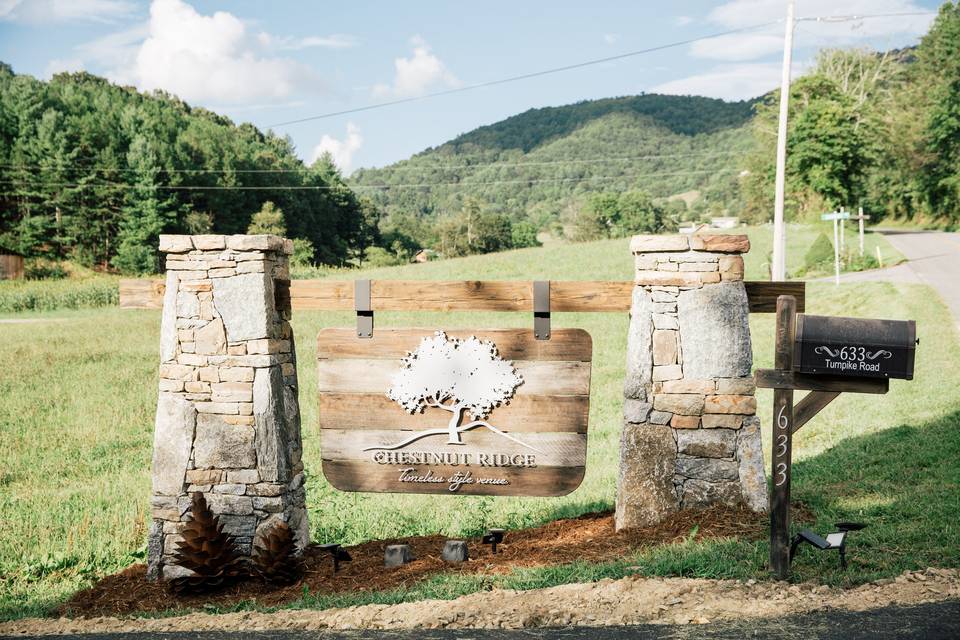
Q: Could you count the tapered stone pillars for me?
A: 2